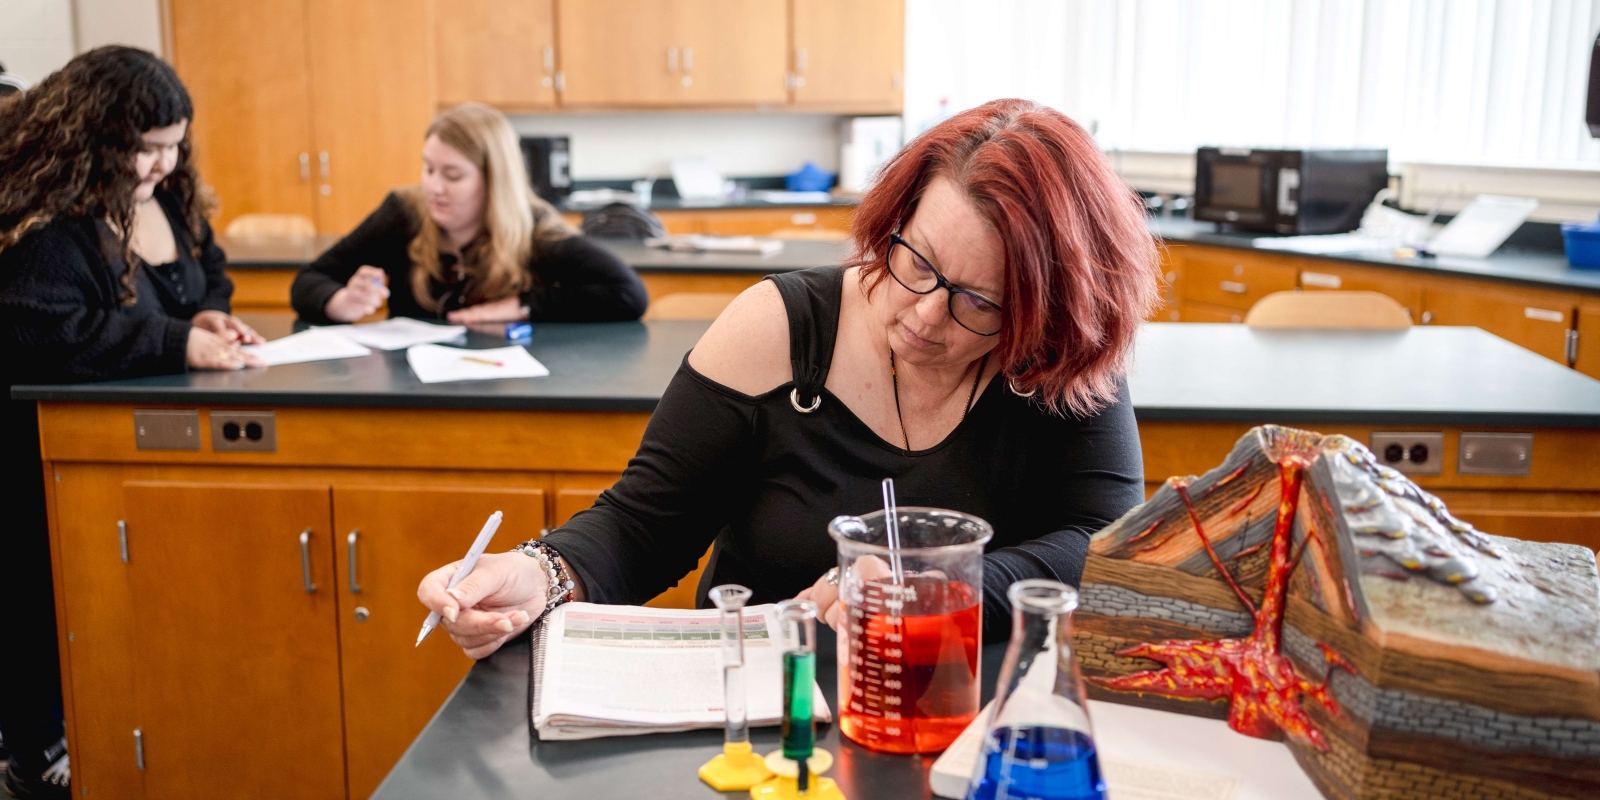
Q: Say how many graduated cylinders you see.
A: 2